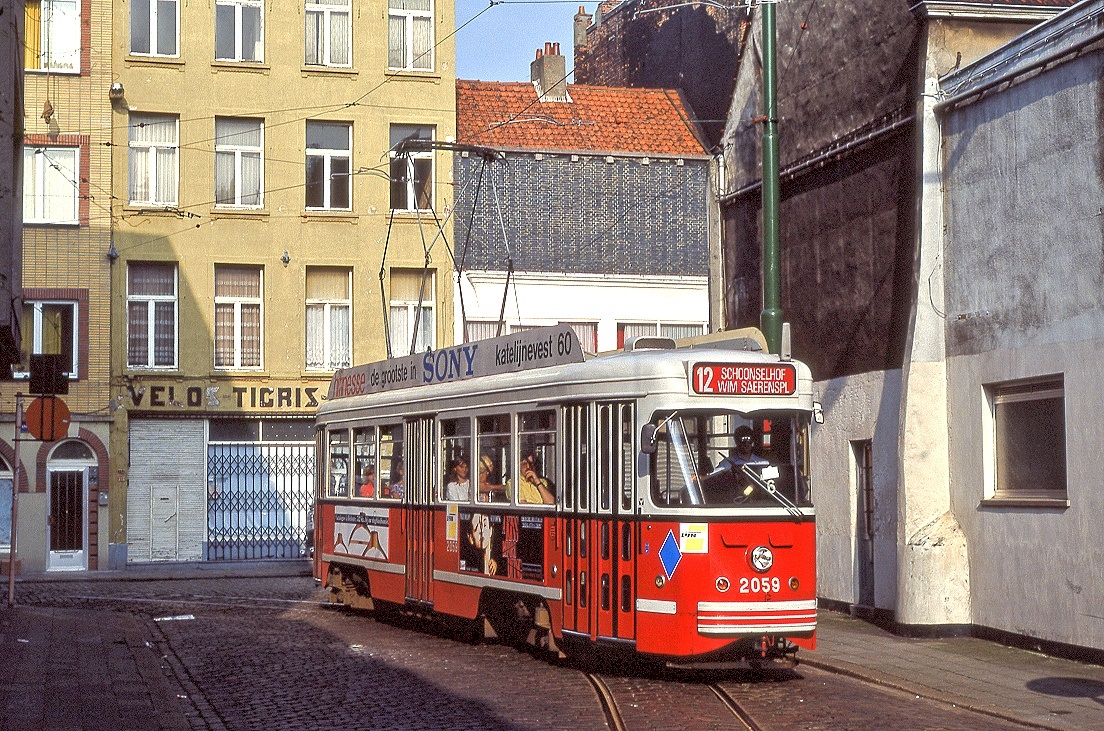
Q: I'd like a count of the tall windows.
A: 12